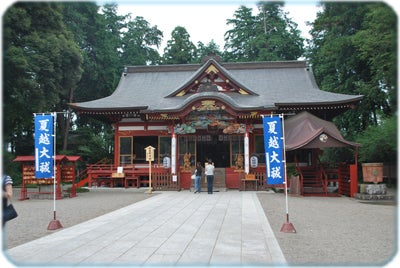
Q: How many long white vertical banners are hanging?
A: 2